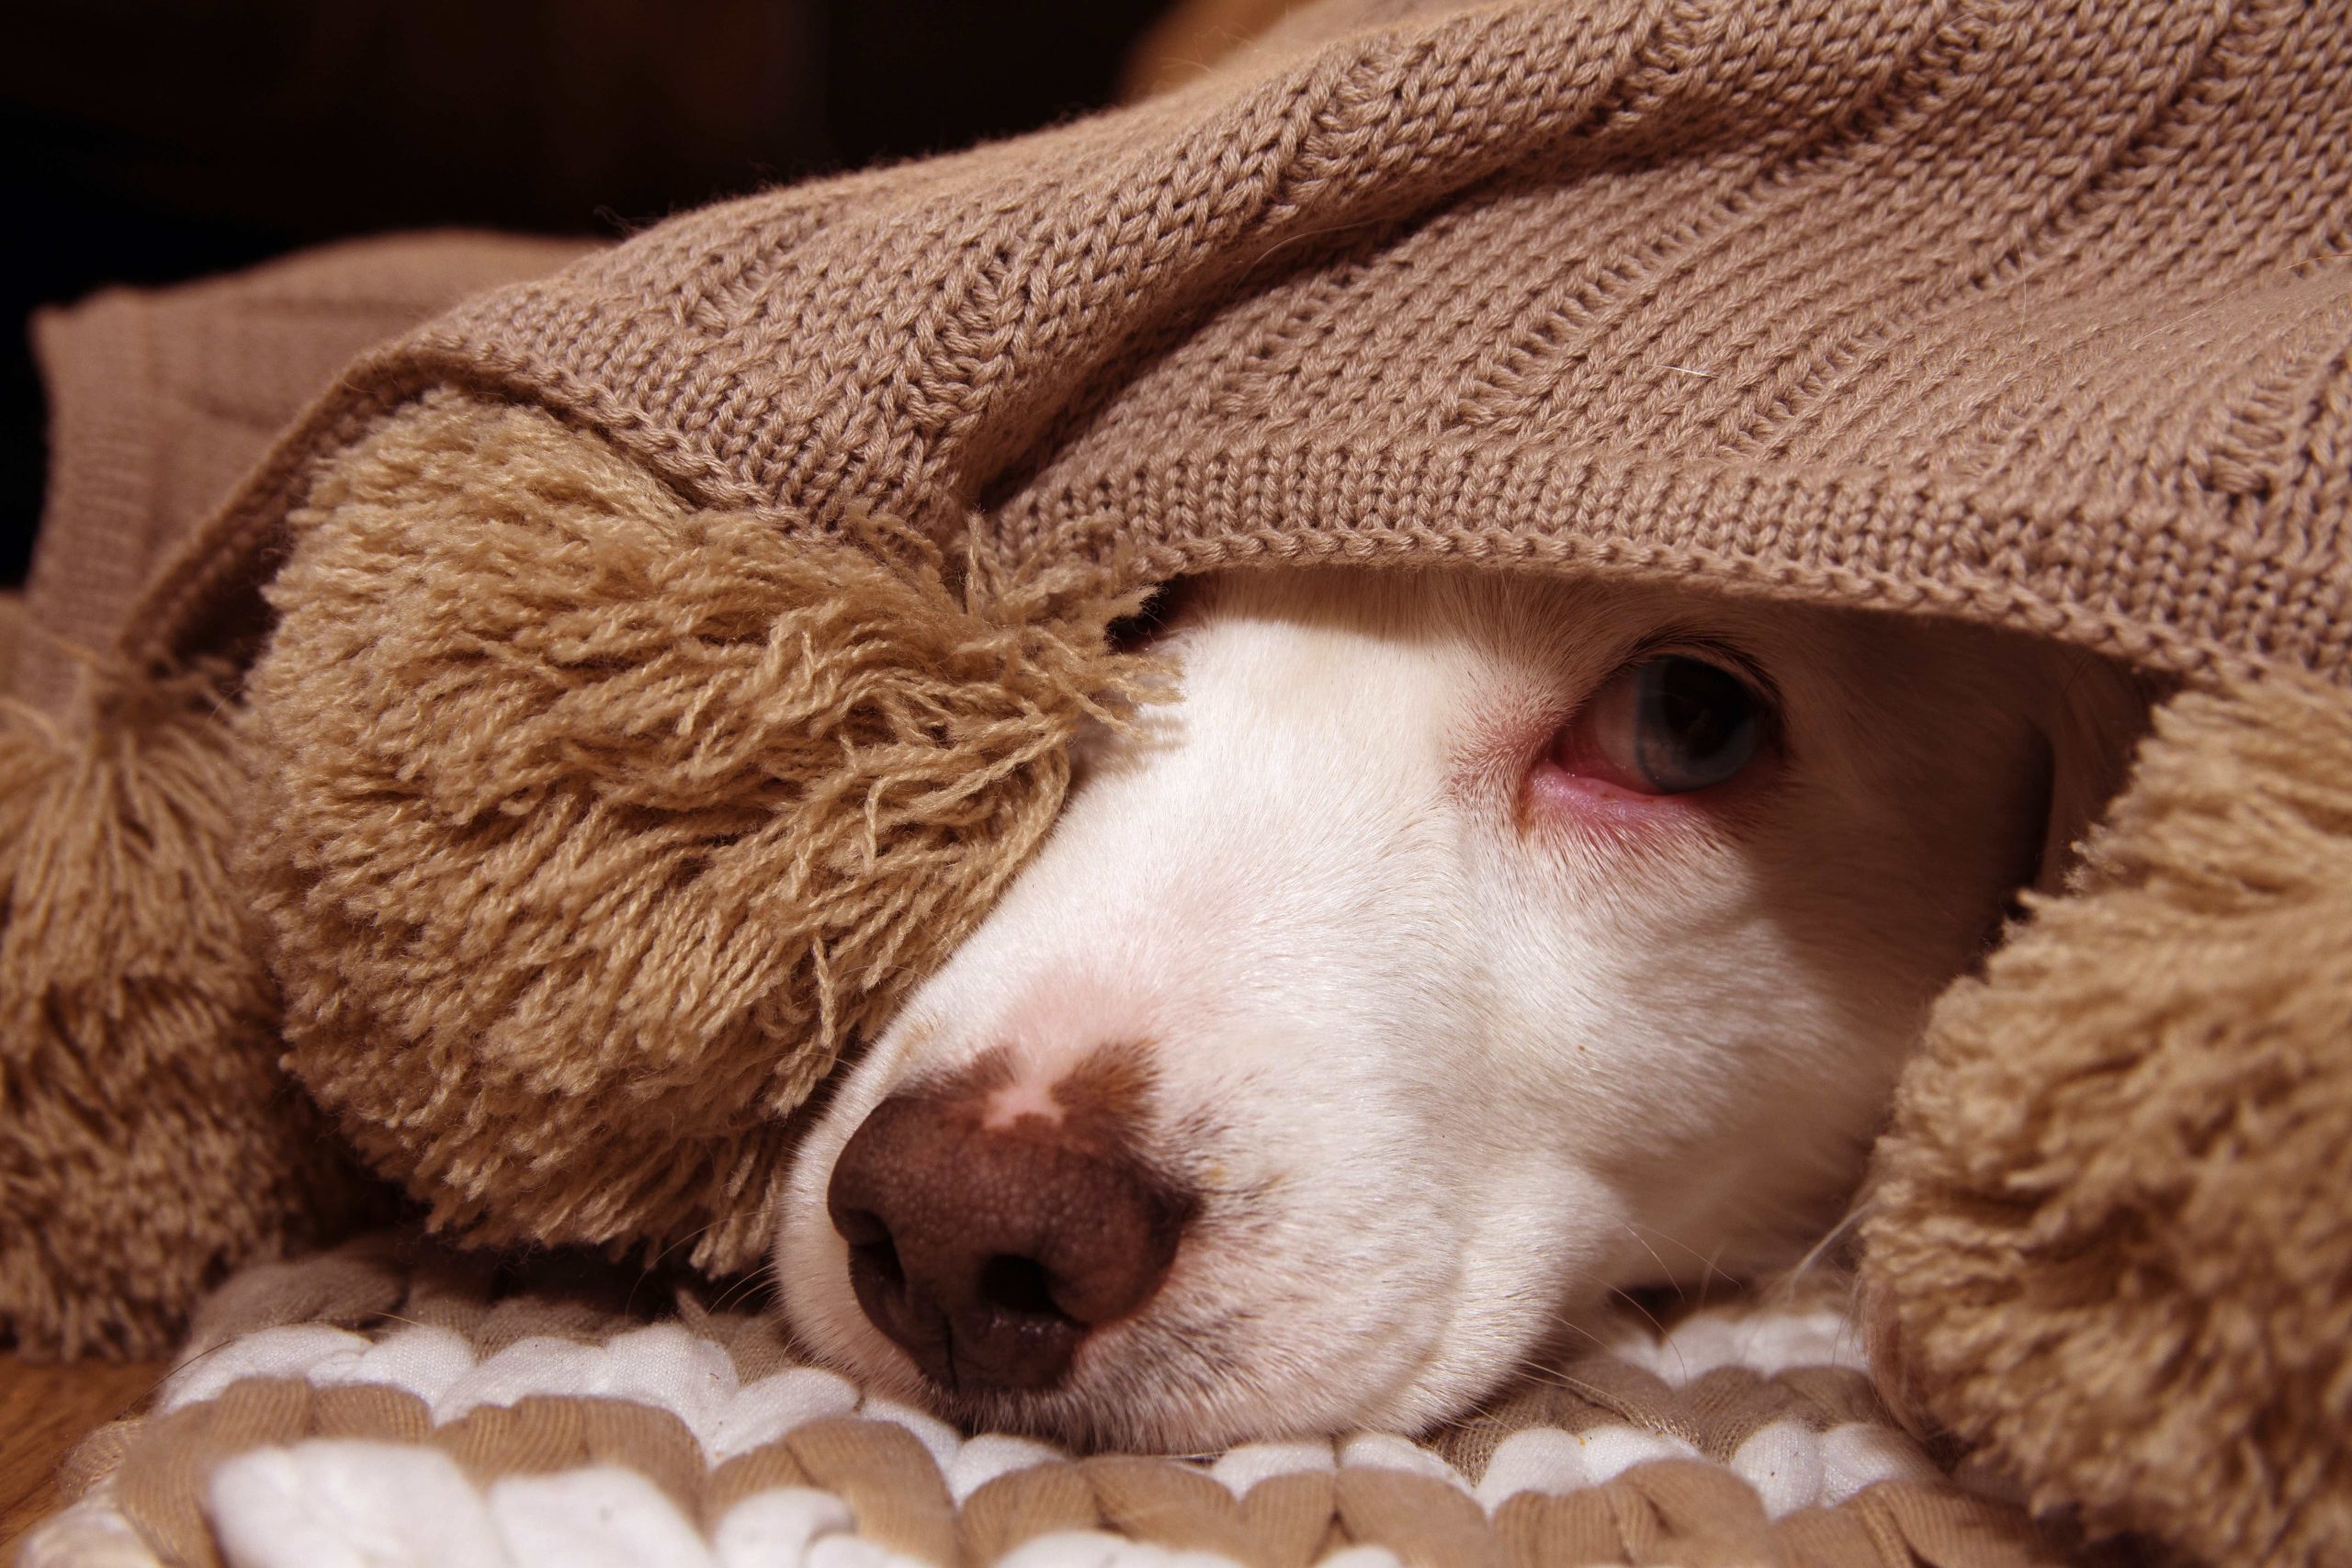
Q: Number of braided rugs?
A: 1